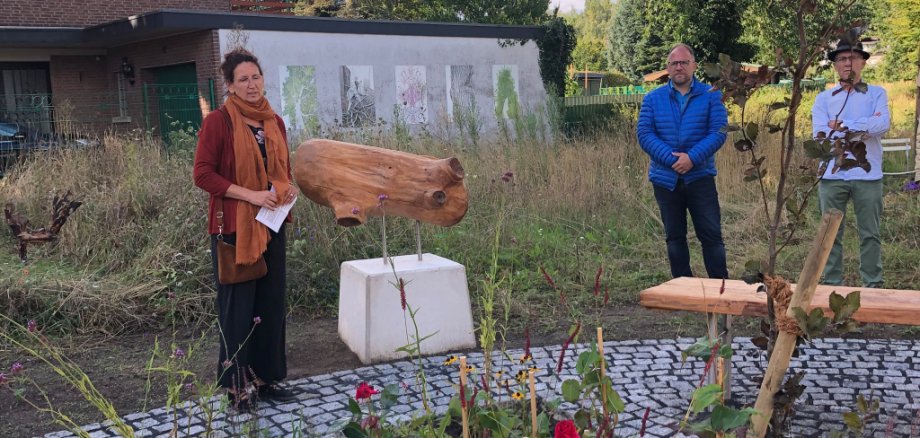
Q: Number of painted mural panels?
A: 5